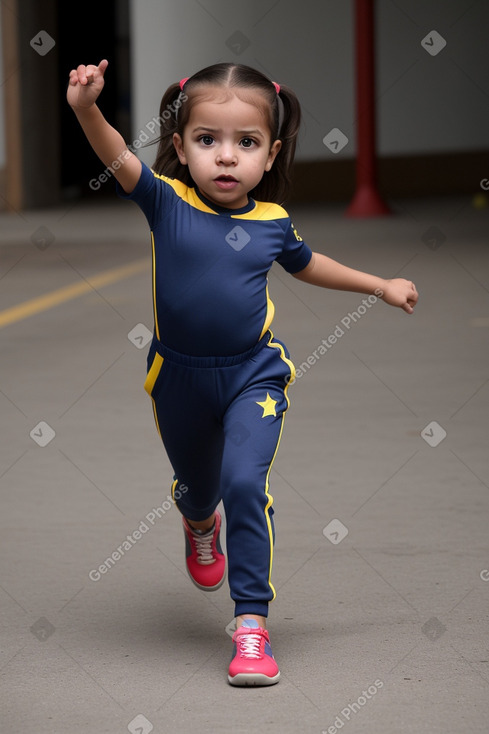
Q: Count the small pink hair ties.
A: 2